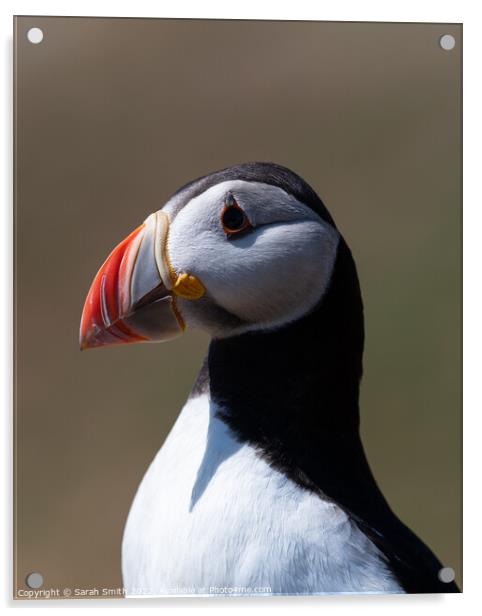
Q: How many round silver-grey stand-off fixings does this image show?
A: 4